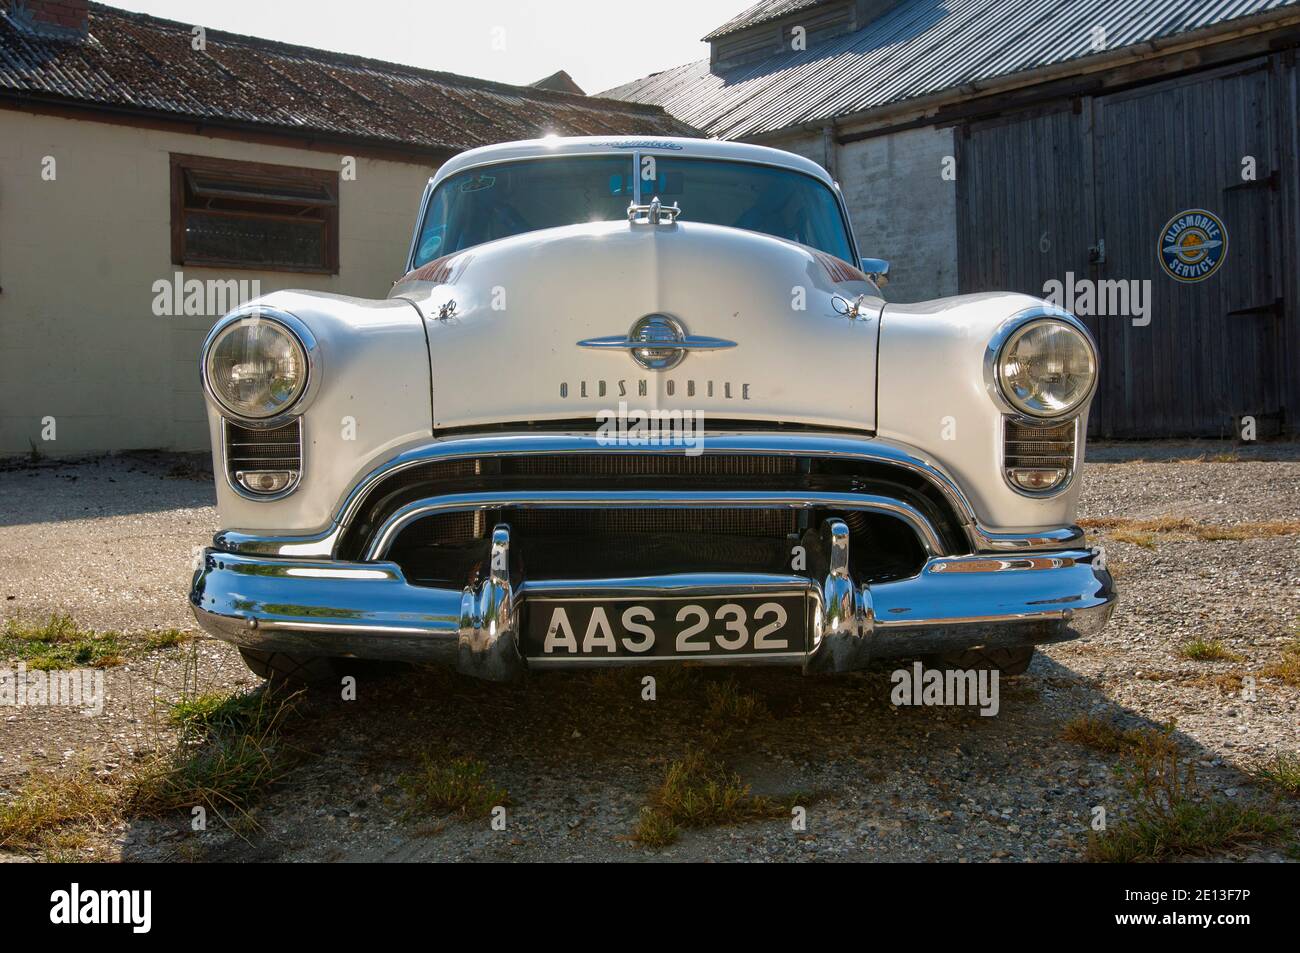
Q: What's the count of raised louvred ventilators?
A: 1